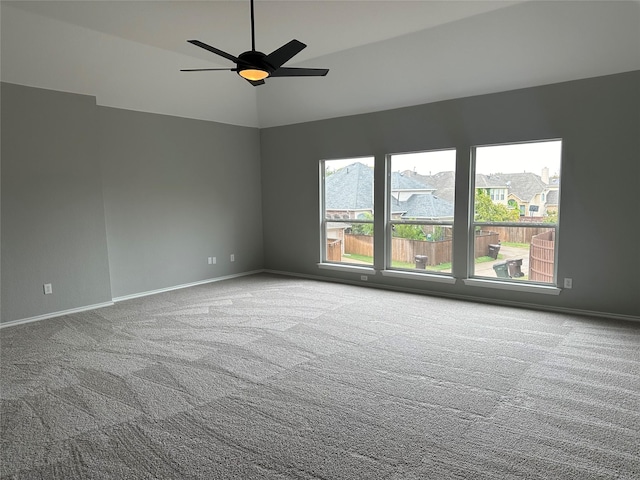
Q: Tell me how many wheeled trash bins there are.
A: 4